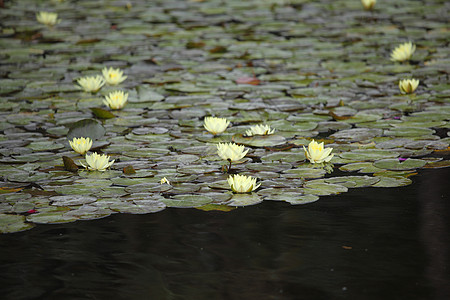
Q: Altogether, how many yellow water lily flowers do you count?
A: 14